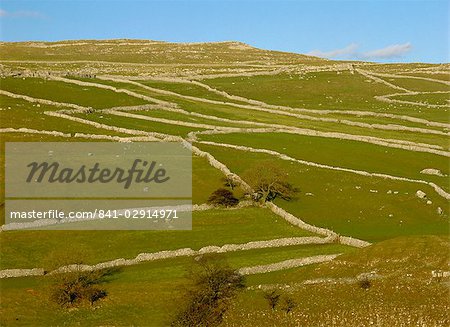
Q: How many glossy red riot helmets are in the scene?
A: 0